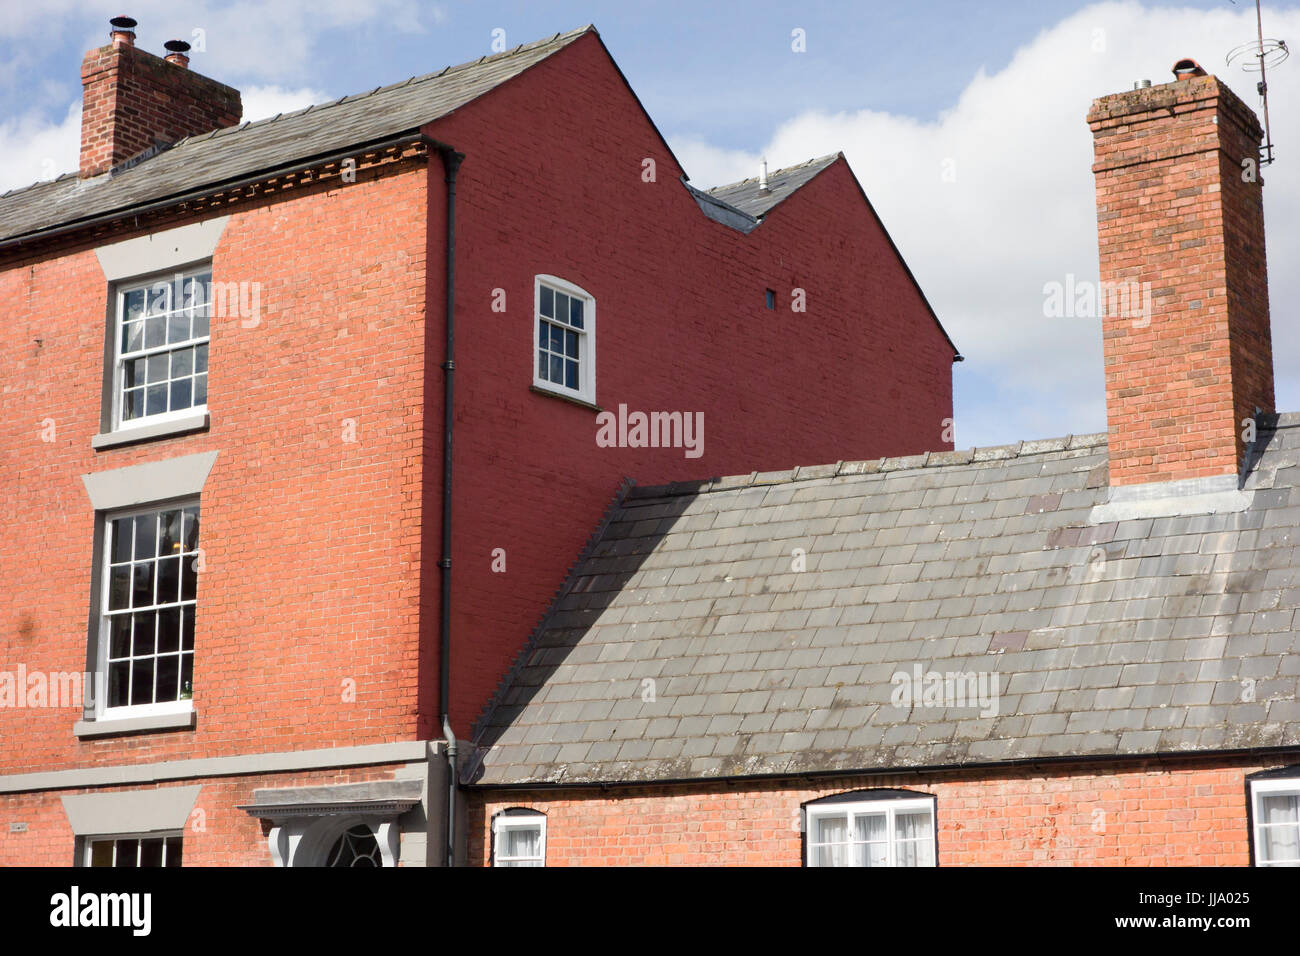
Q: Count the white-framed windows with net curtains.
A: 3